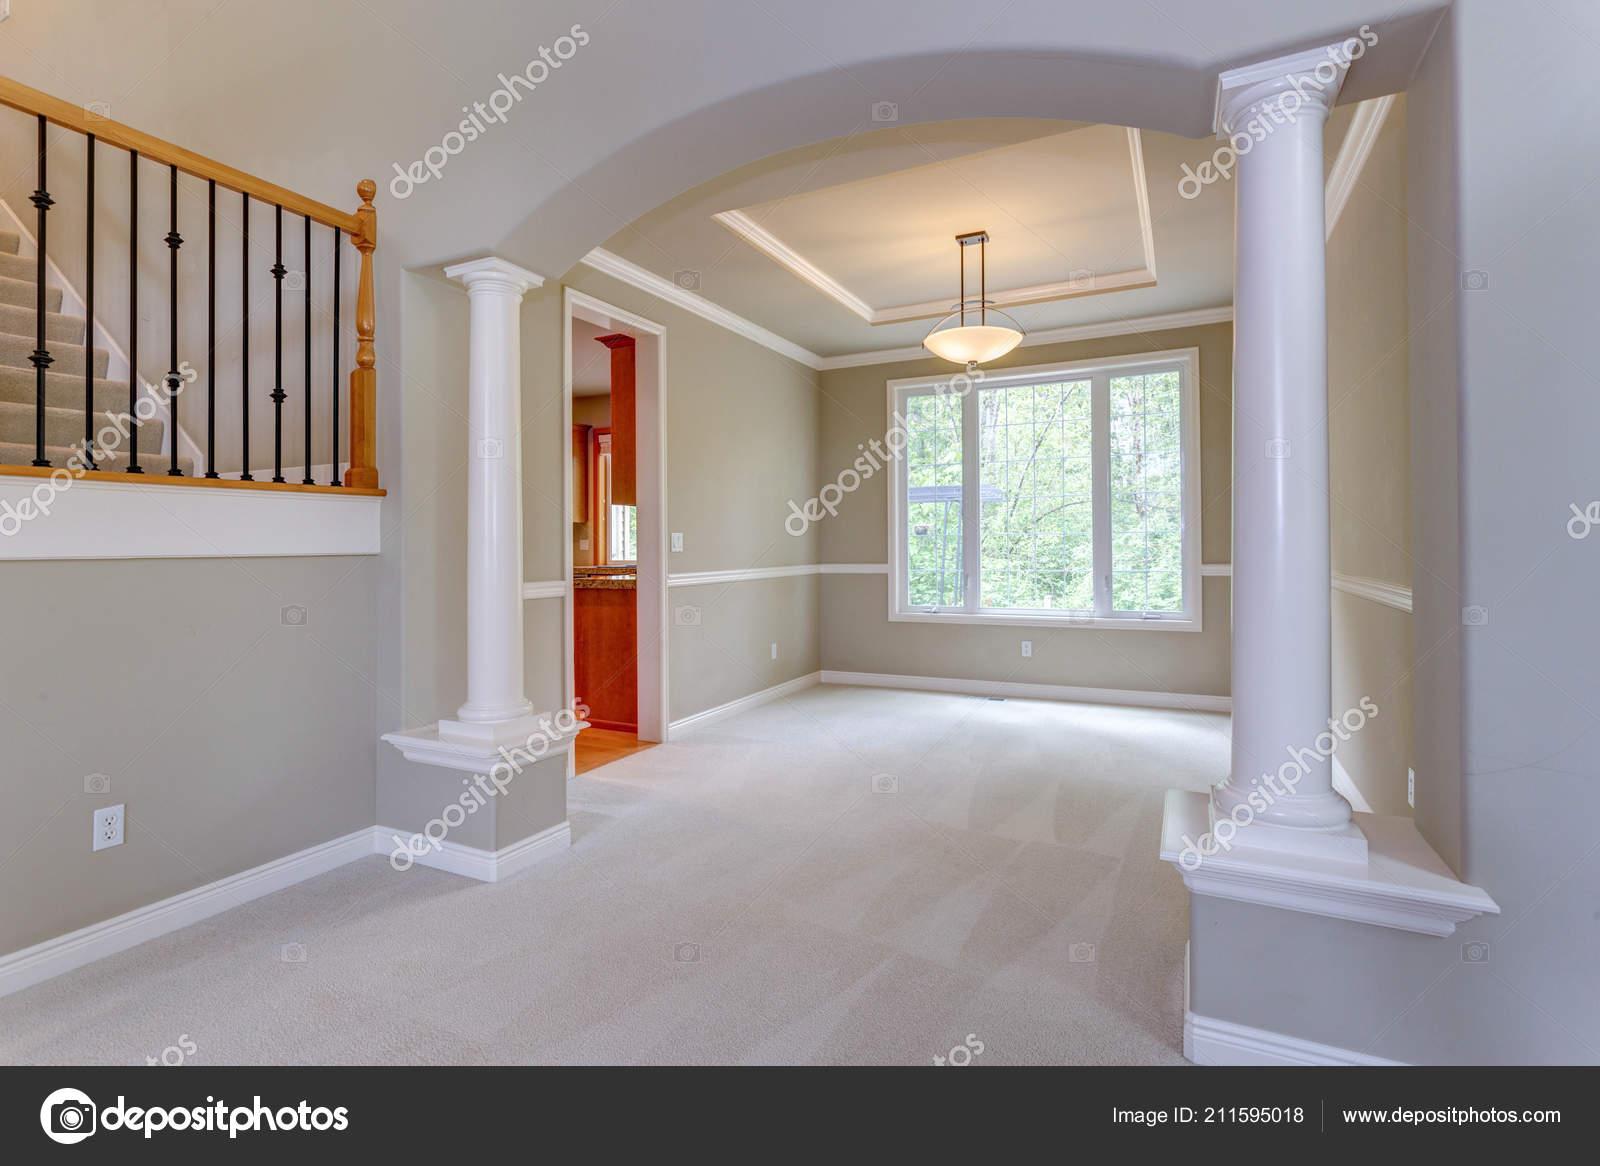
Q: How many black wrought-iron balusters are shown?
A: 9